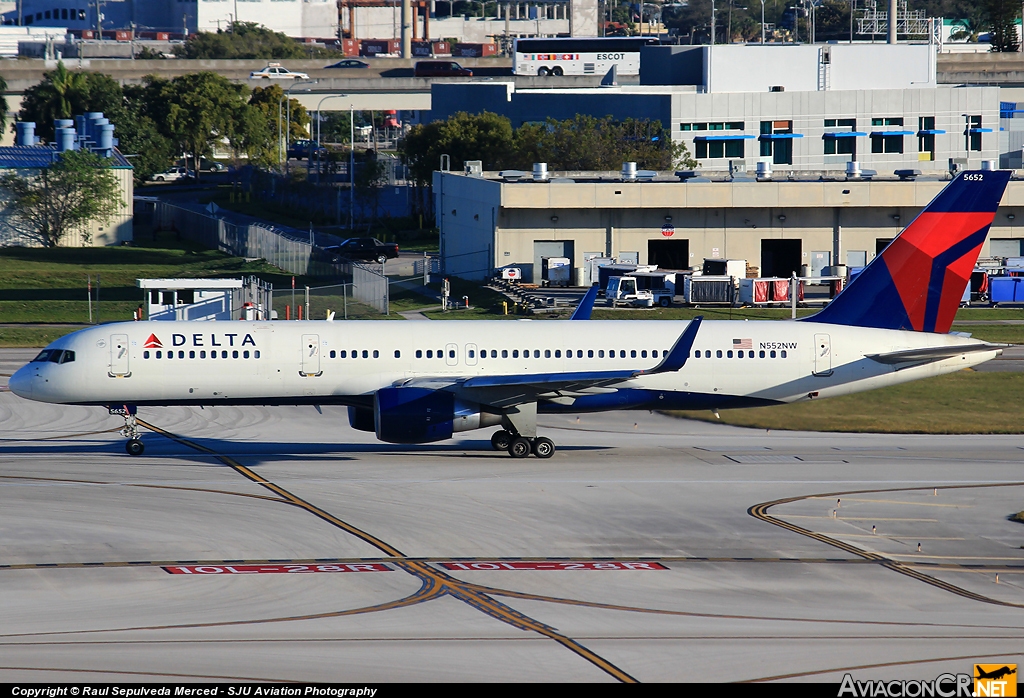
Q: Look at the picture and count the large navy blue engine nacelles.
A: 2